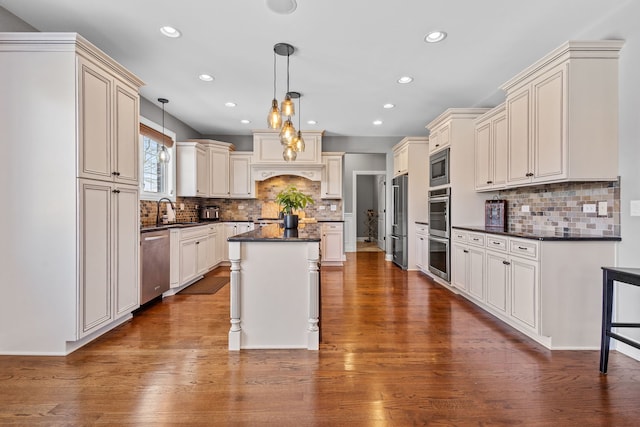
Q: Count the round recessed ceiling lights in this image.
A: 9